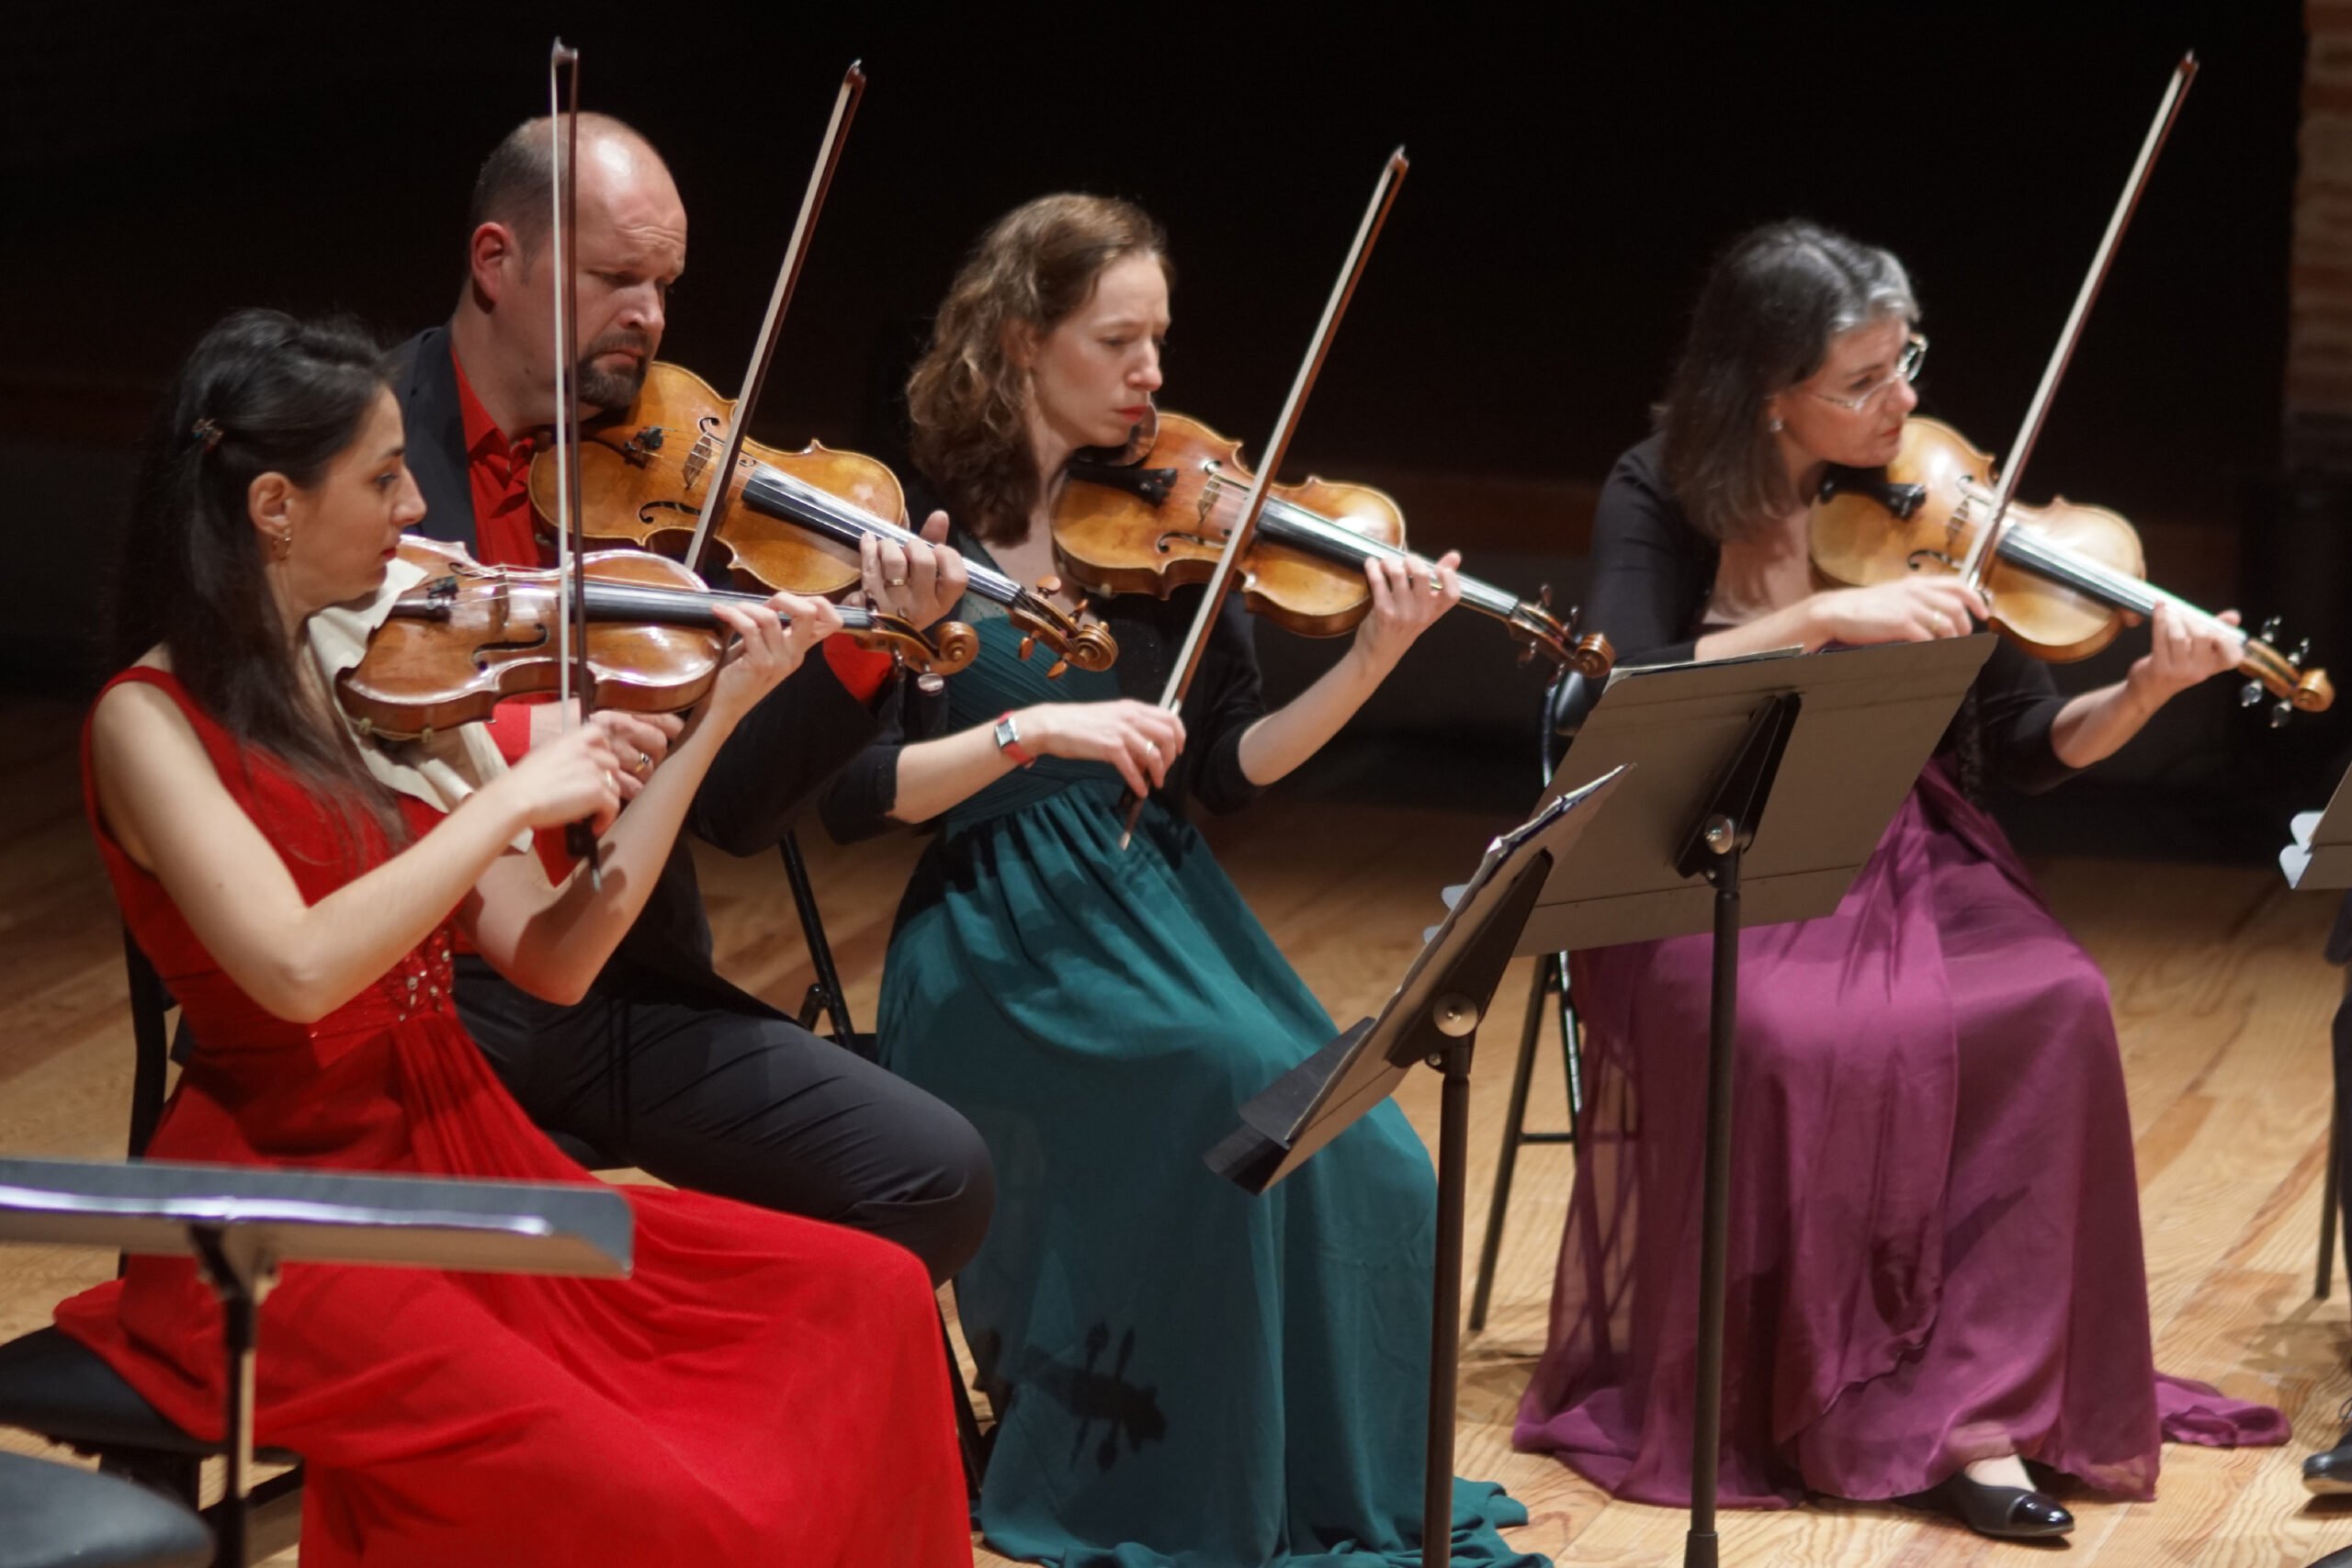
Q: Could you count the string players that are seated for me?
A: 4